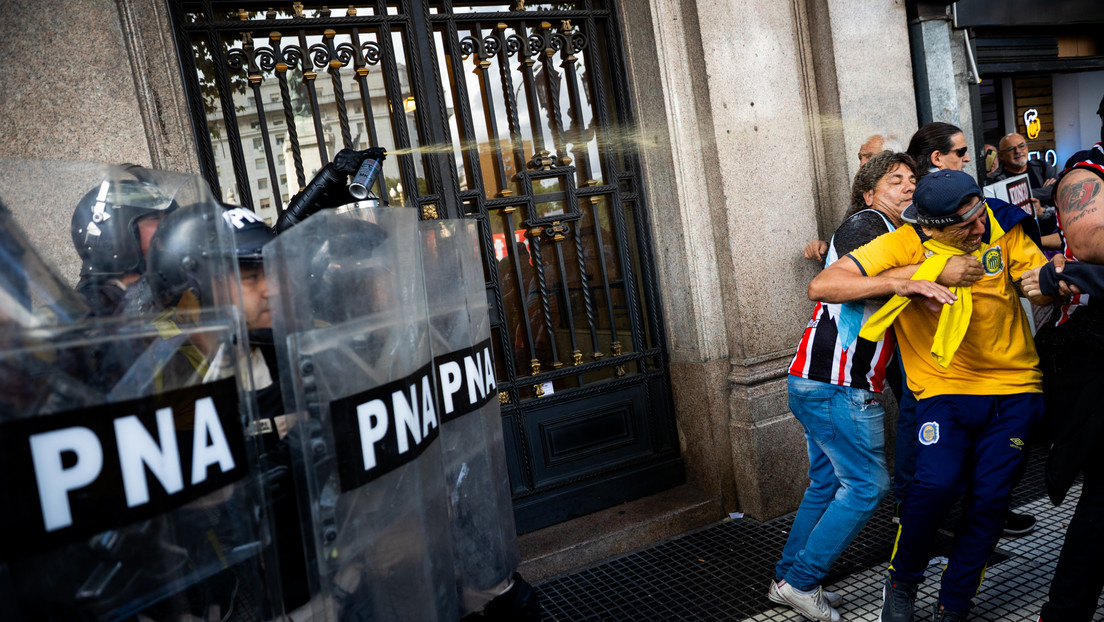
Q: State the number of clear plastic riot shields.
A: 3